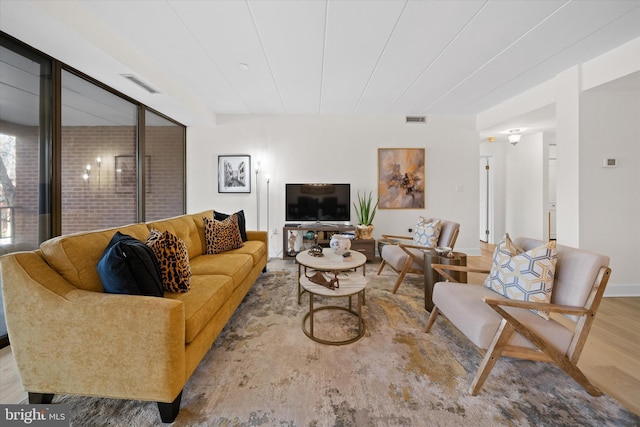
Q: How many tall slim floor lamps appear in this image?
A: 2